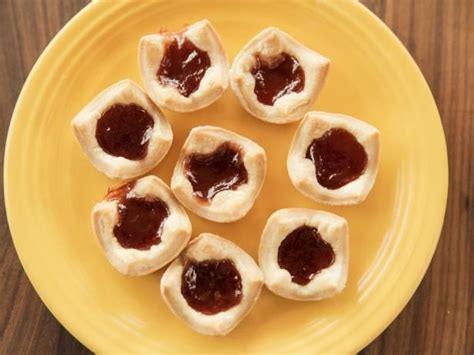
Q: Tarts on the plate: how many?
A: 8